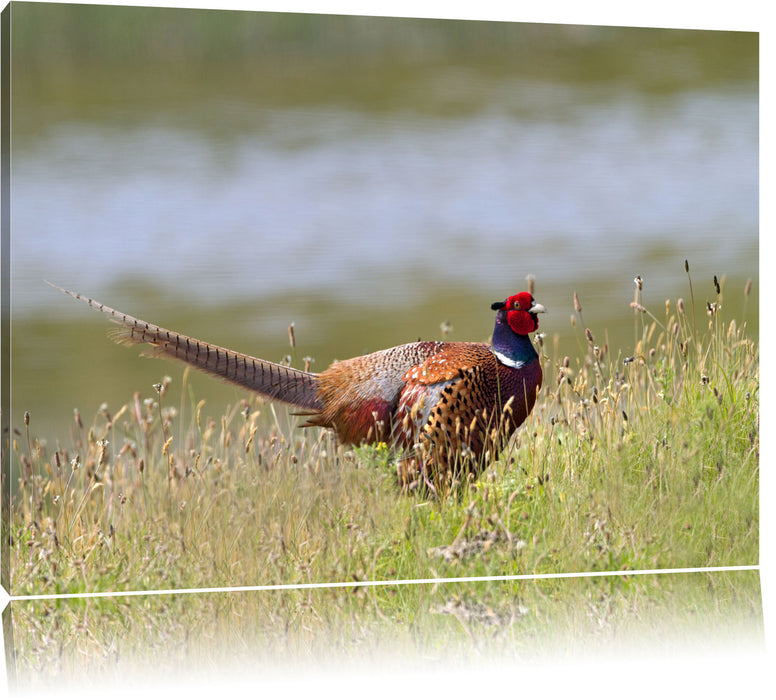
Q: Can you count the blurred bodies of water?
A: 1